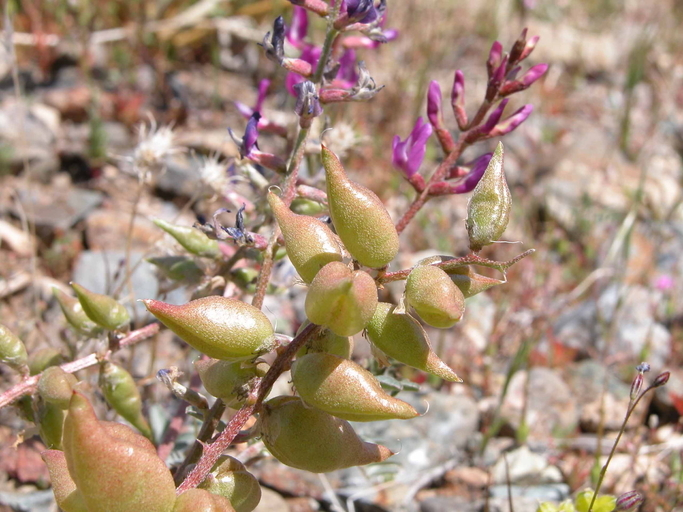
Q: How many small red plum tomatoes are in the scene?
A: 0